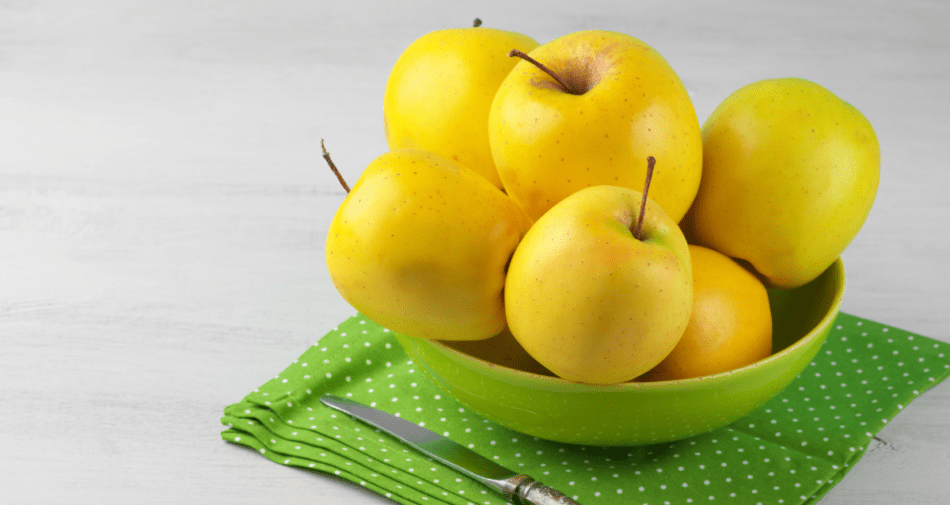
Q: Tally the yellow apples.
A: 6